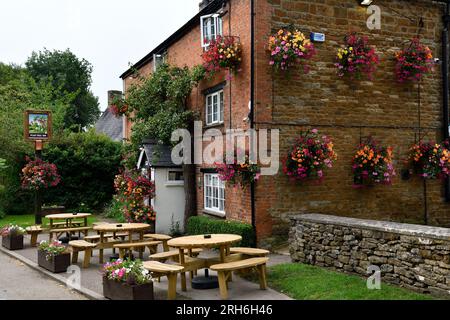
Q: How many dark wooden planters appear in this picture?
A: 3